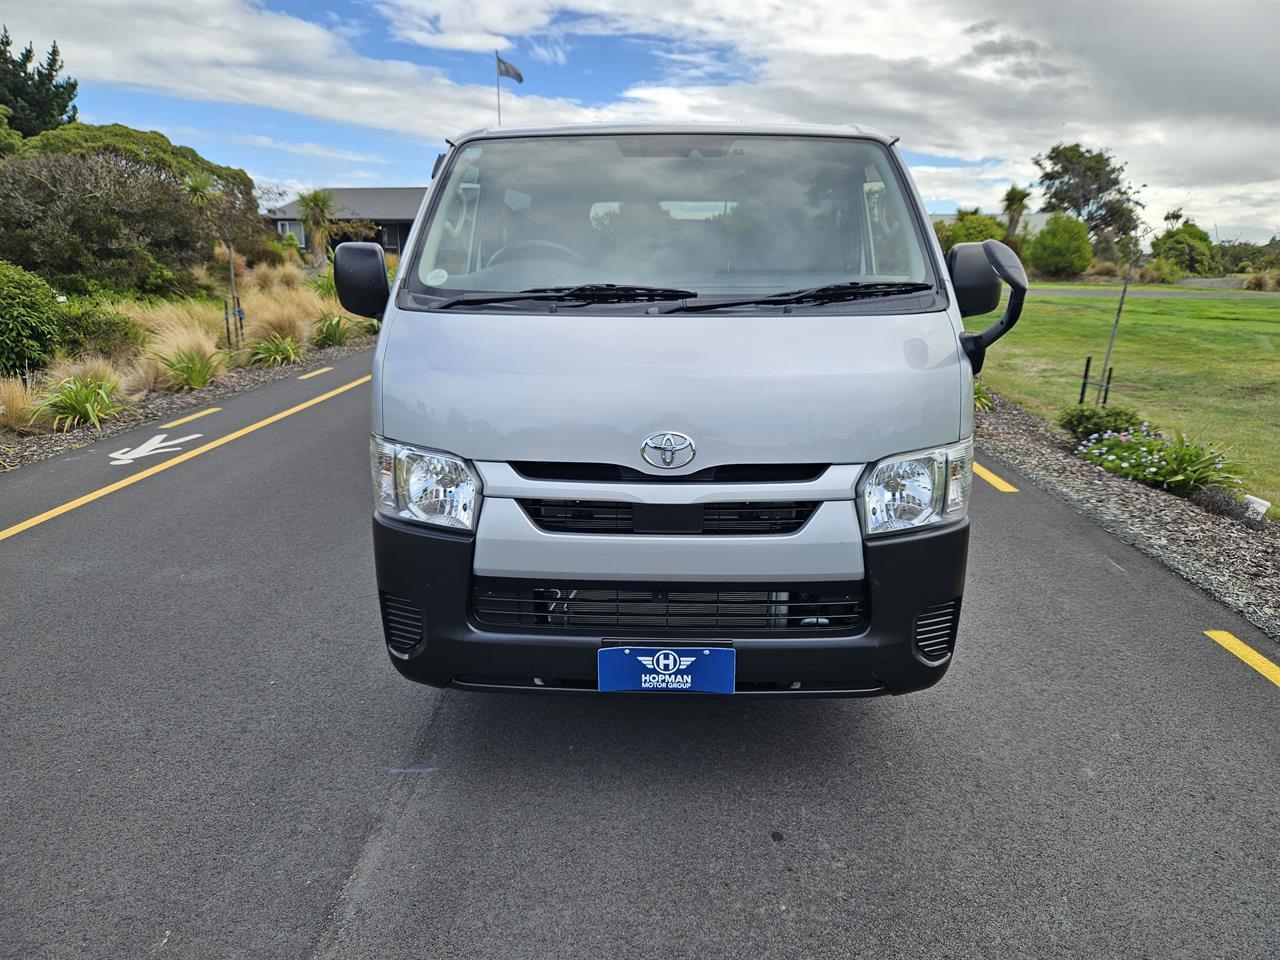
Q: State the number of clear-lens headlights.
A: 2